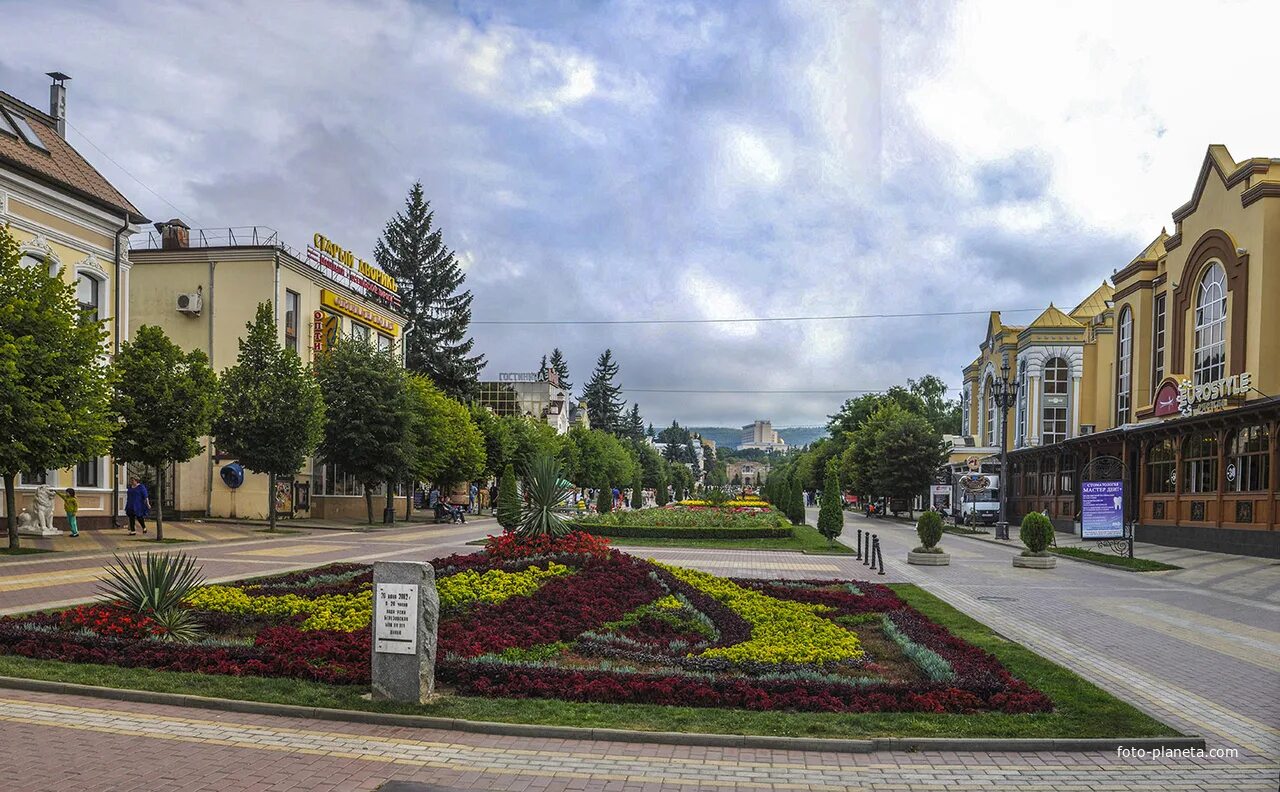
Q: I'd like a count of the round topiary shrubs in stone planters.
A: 2